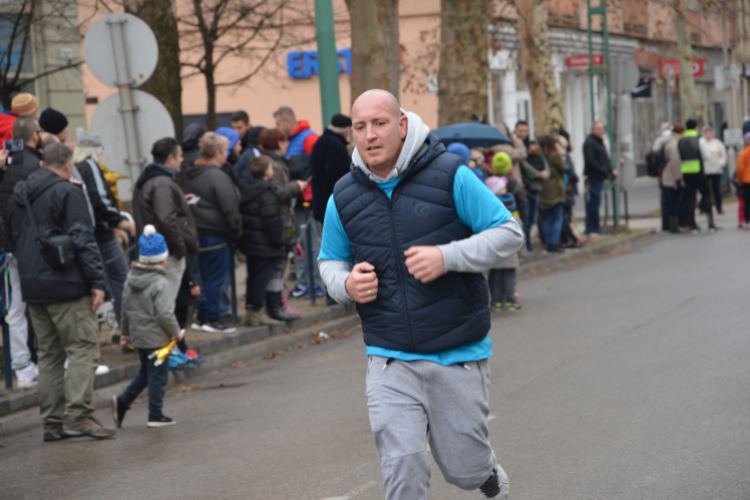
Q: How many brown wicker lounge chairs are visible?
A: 0